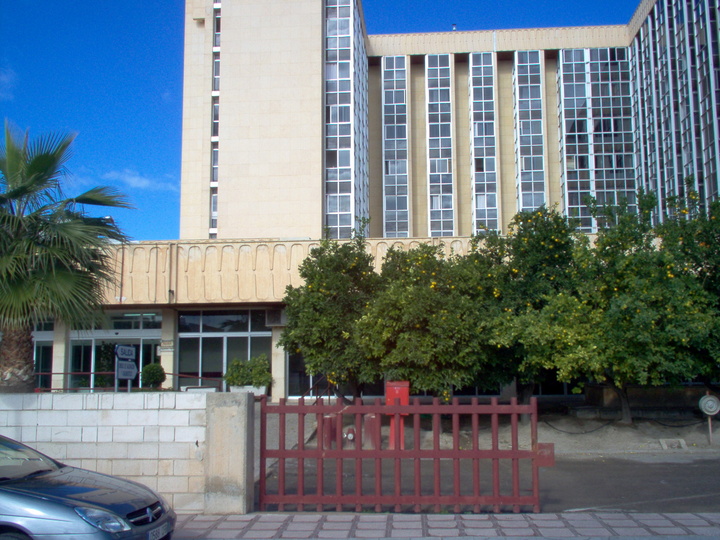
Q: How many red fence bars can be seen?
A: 15